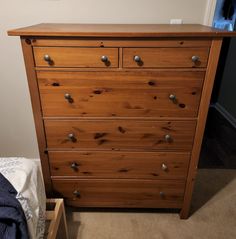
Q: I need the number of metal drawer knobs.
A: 12